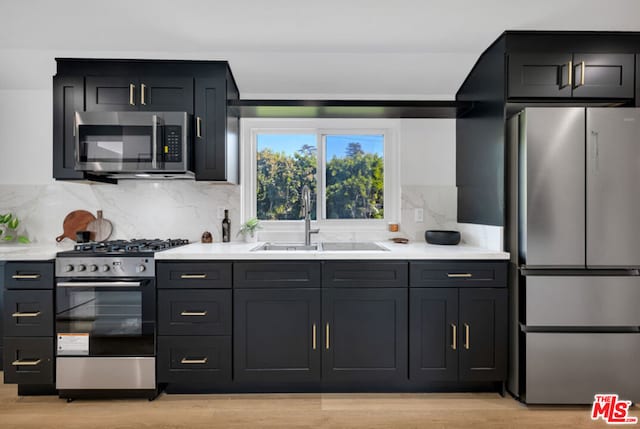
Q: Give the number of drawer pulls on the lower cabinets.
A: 7